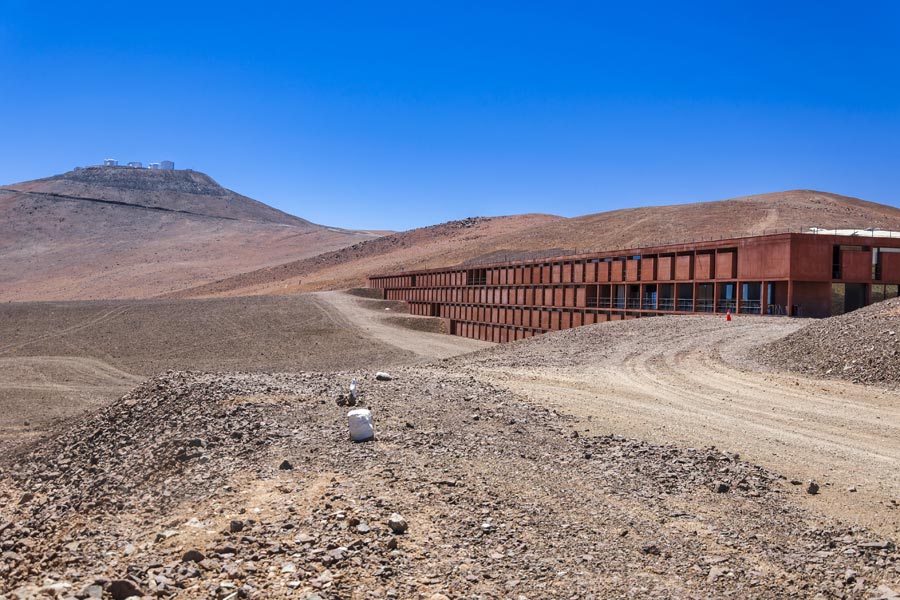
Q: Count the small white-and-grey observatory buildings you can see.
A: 4